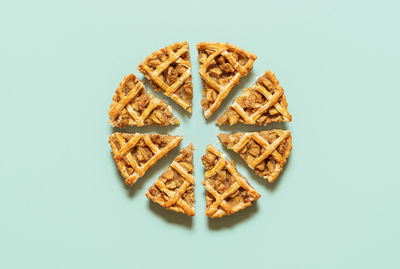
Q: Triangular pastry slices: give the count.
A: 8